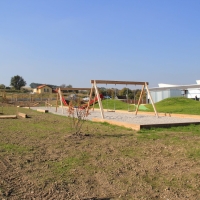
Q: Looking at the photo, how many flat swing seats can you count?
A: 2